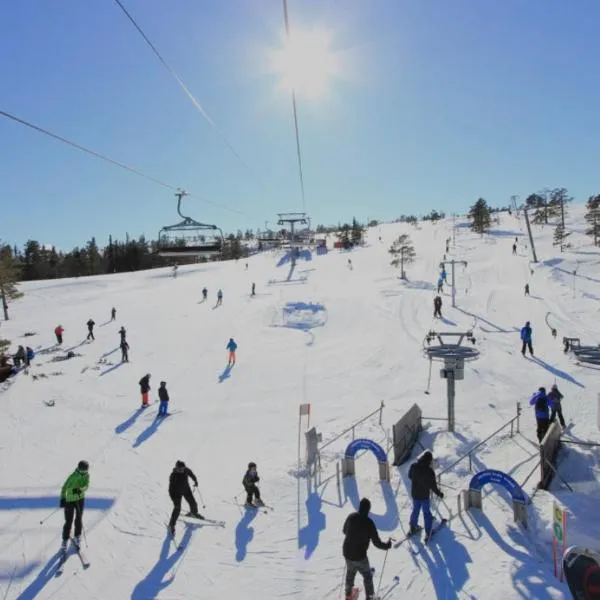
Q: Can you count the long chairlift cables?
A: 3